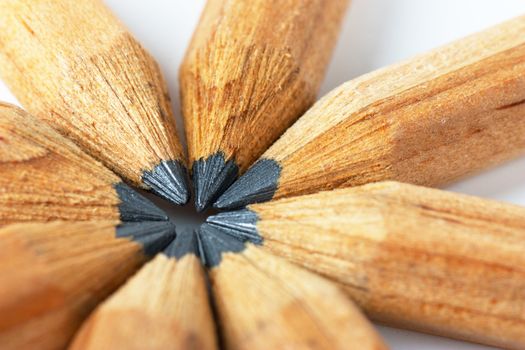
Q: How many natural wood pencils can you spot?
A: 8